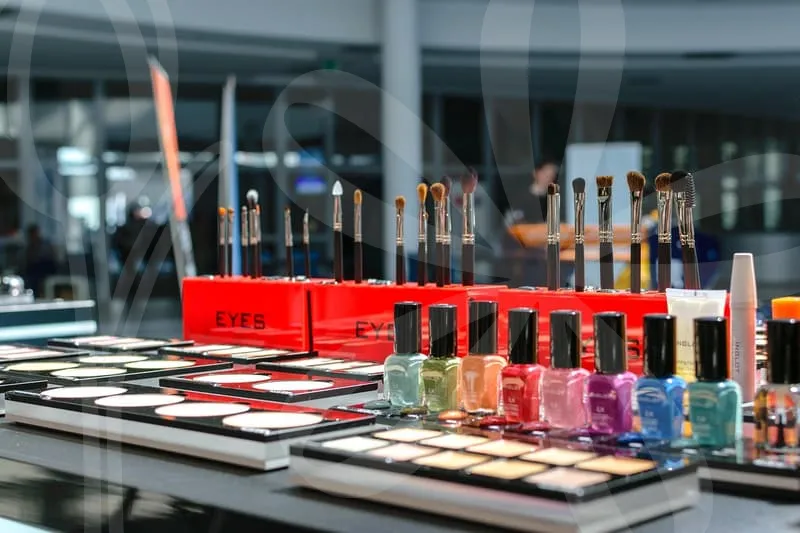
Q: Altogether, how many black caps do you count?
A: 9